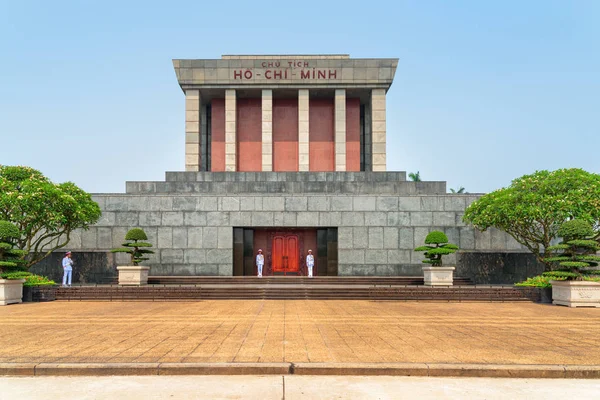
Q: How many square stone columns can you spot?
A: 6